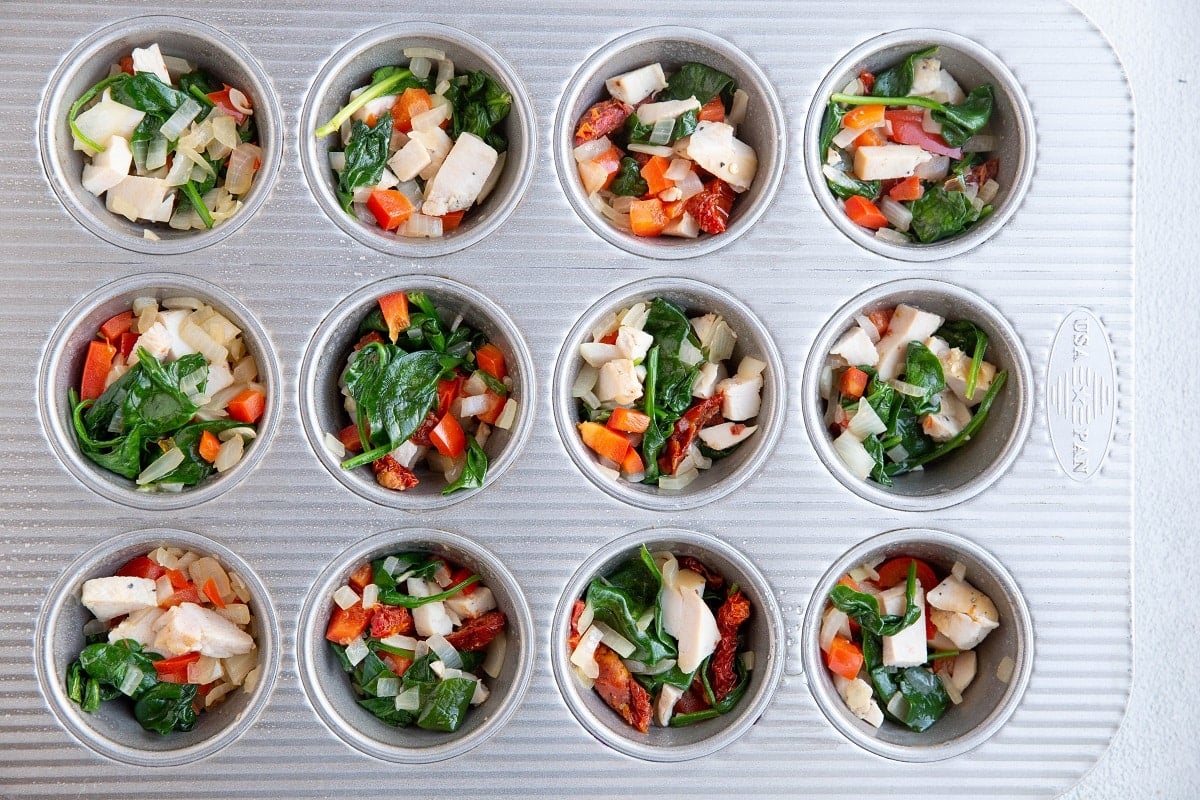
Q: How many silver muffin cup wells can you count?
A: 12